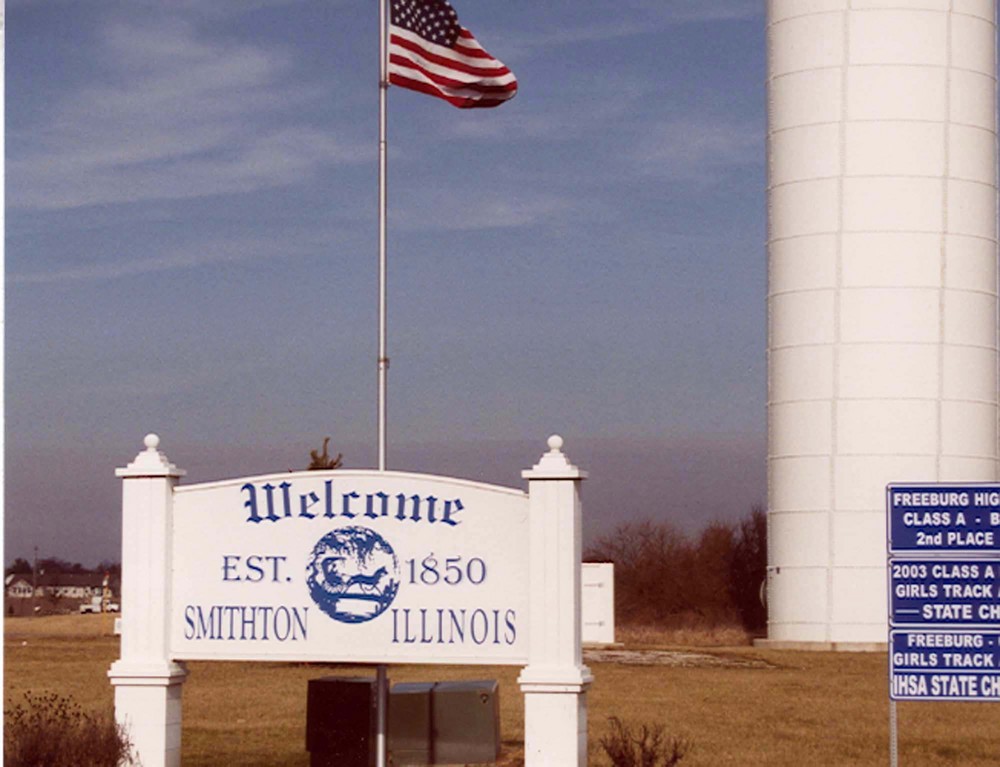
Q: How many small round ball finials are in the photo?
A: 2